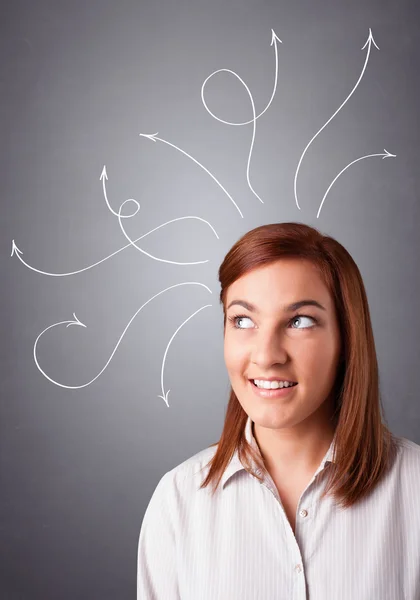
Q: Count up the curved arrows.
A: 8